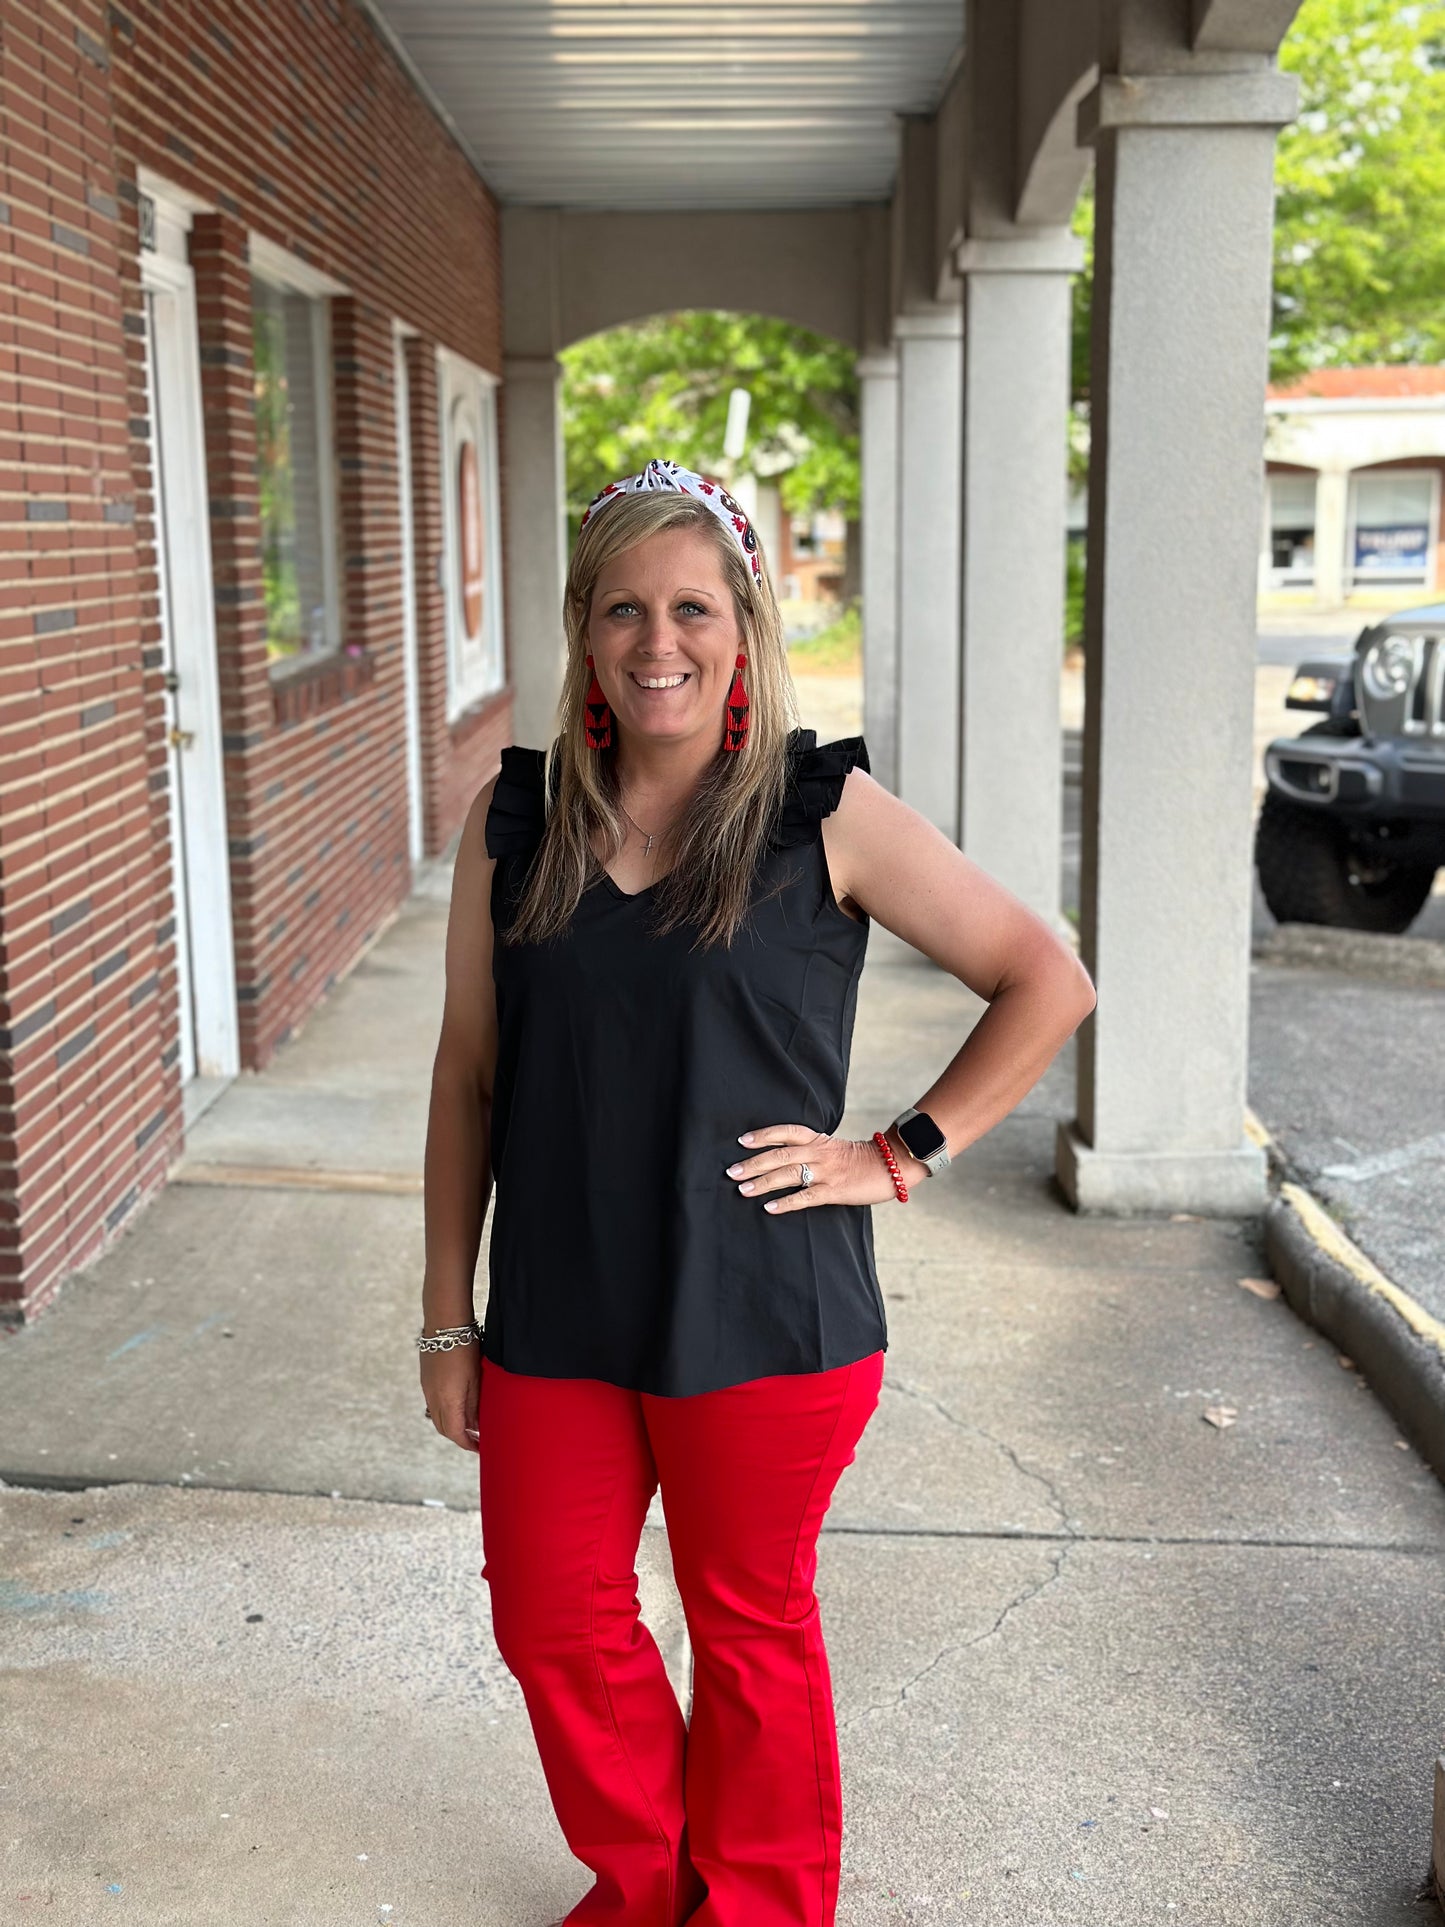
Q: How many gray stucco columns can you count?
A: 5